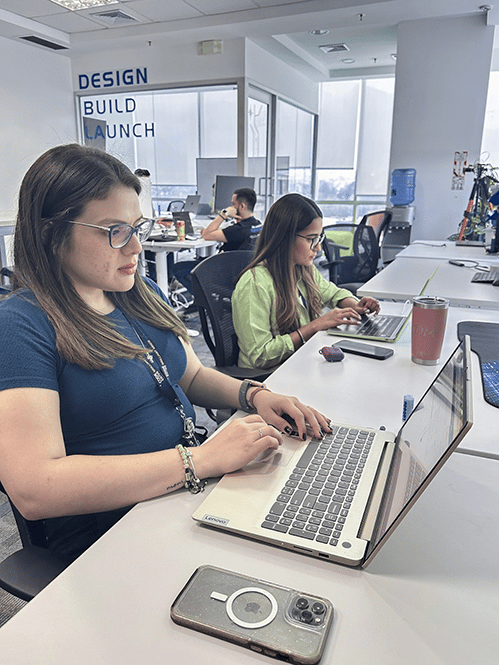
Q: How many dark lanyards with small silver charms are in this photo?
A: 1